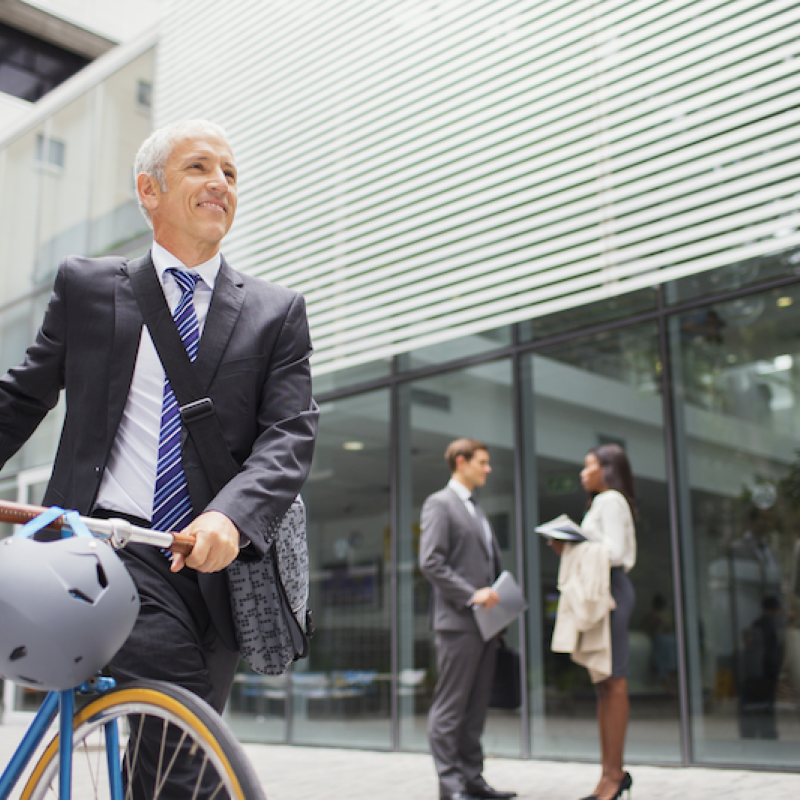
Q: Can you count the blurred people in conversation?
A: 2